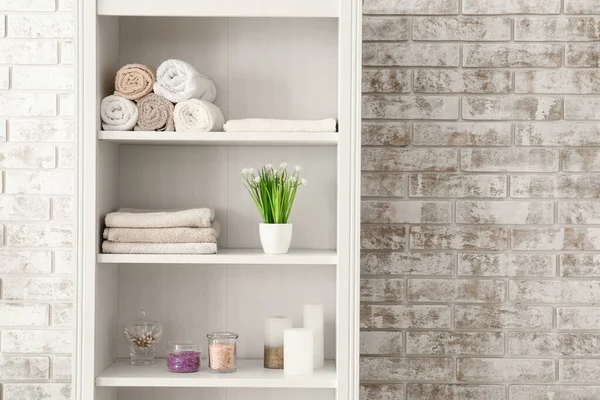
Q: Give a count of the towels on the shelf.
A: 9